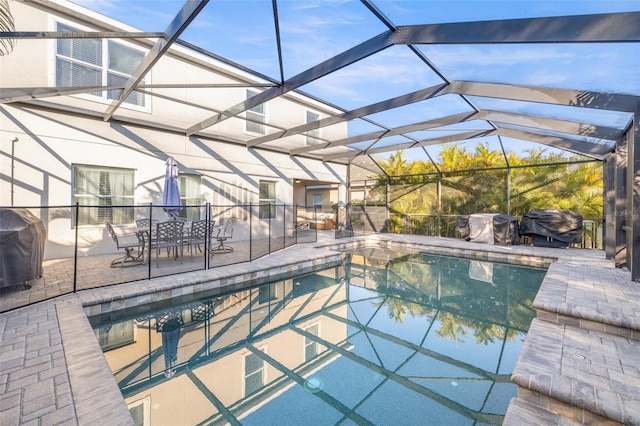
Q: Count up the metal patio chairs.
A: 6